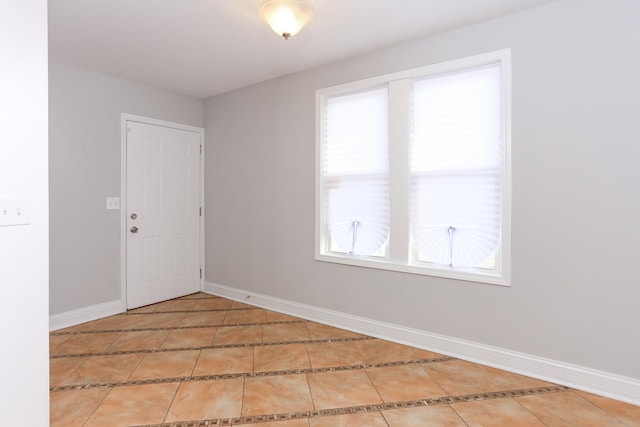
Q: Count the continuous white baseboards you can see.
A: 2